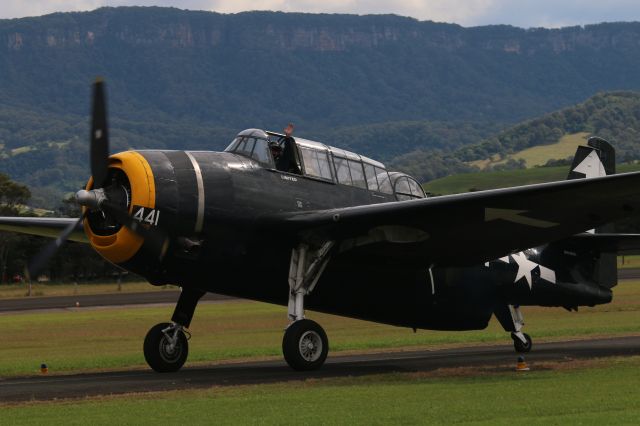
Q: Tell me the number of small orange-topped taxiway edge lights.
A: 2